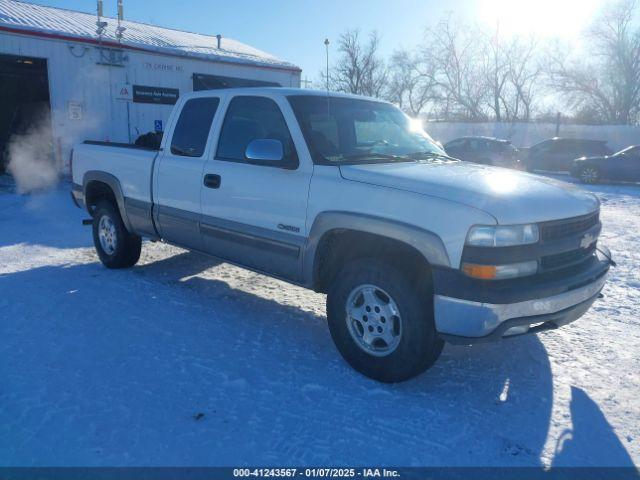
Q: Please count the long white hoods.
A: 1